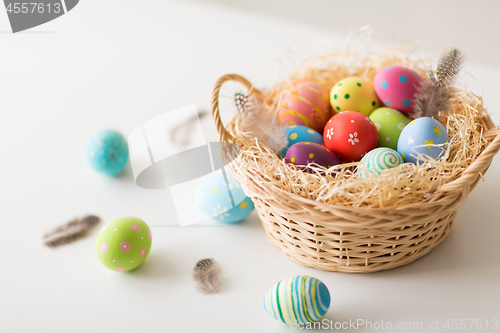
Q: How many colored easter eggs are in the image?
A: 13